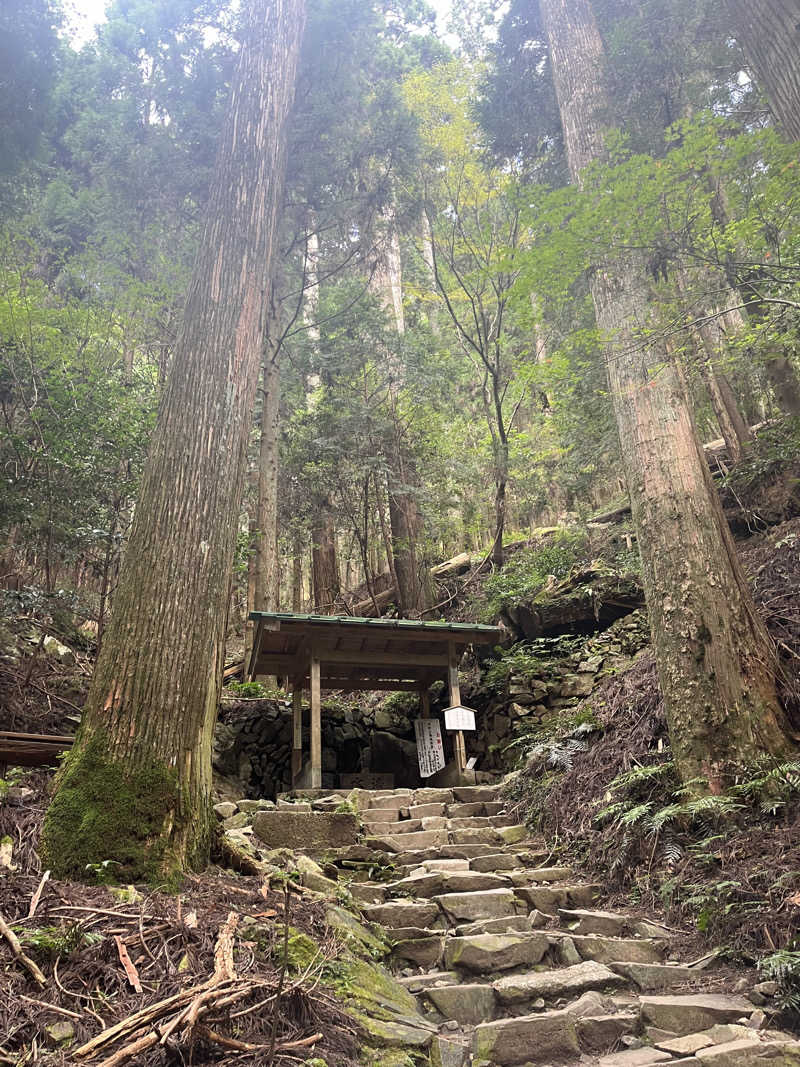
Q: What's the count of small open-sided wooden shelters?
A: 1